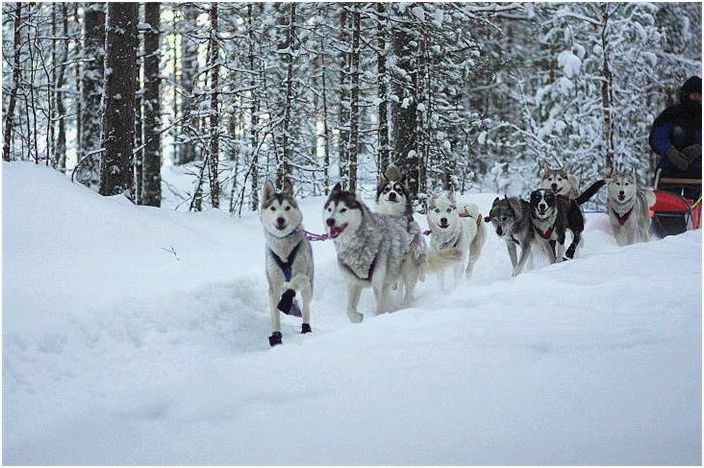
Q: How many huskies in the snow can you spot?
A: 8